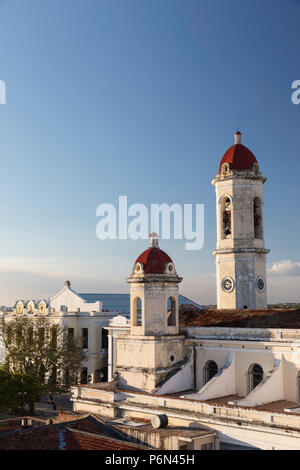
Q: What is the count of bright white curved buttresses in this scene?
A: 3